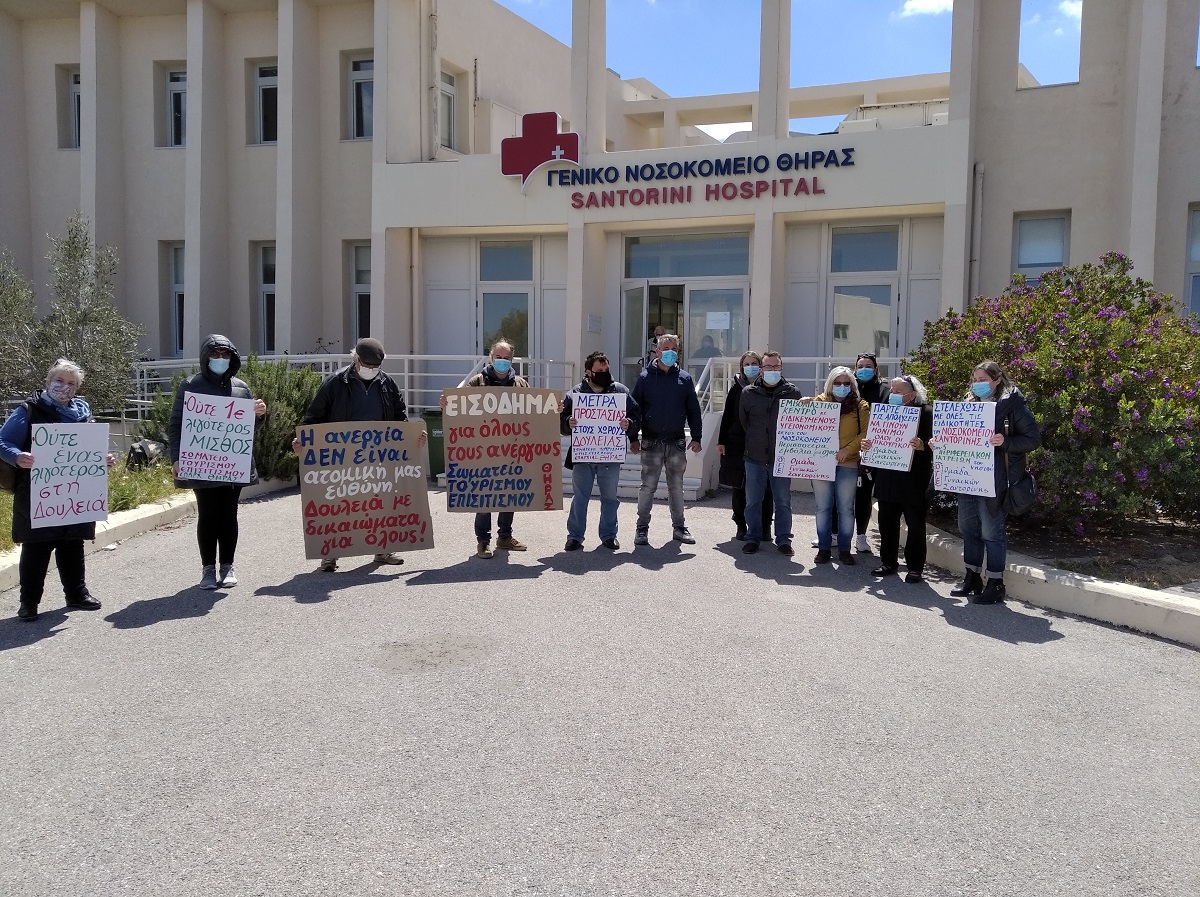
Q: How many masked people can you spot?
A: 12